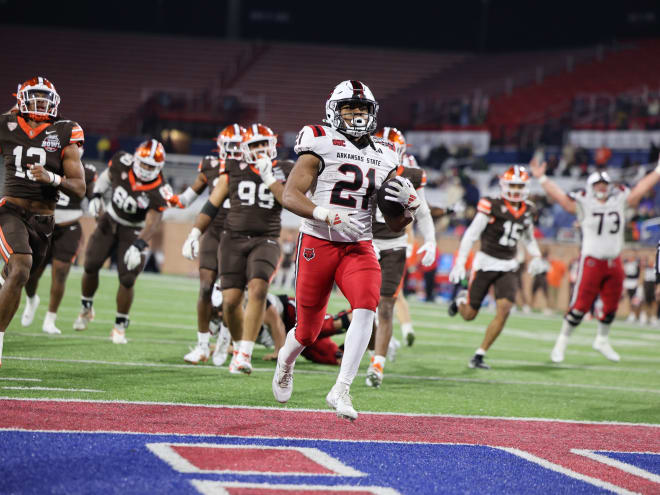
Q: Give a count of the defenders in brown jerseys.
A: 7